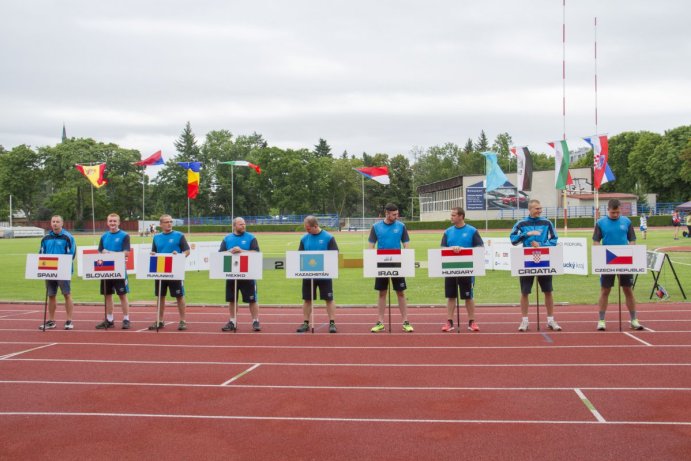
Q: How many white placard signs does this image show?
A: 9